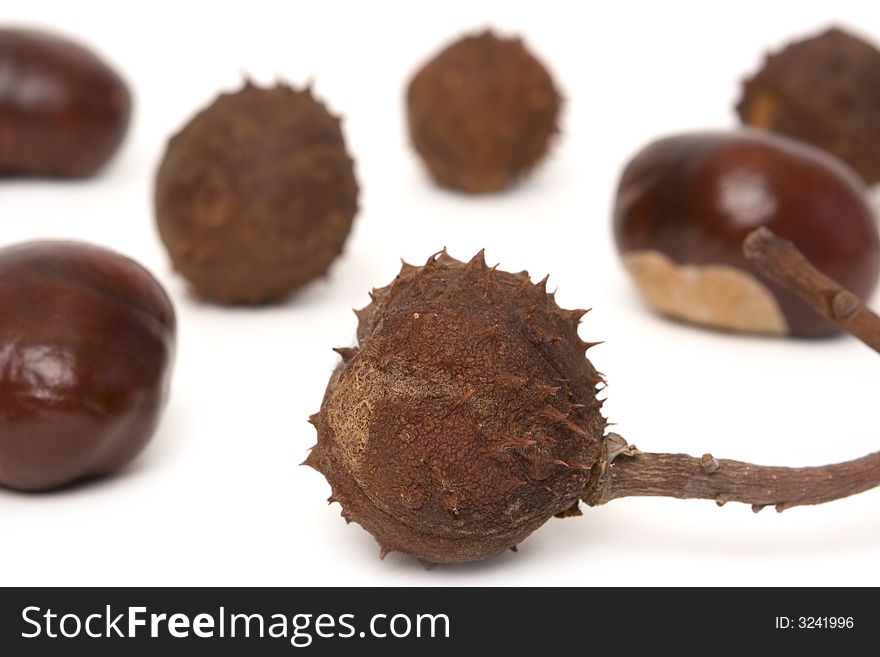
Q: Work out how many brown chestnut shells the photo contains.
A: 4